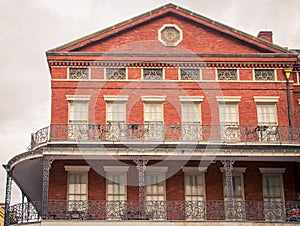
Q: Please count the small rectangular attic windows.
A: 6